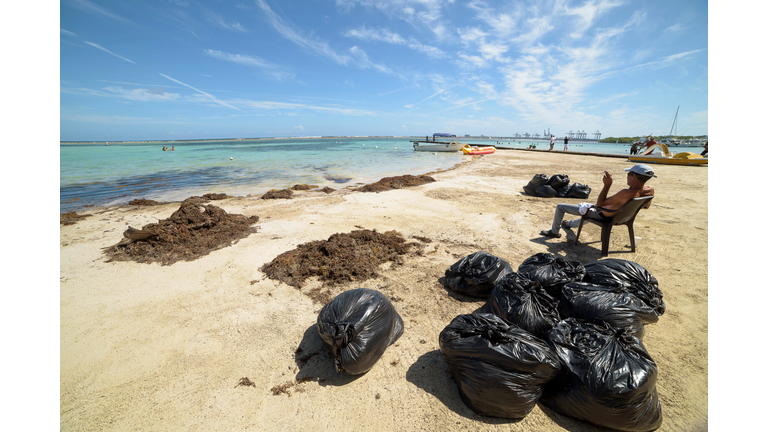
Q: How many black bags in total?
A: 13